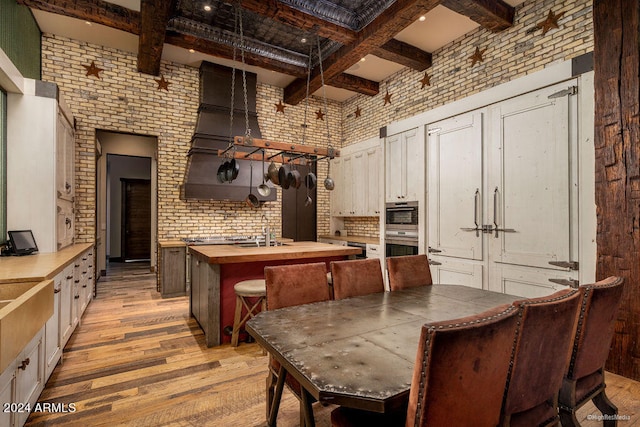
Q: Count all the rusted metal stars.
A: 9